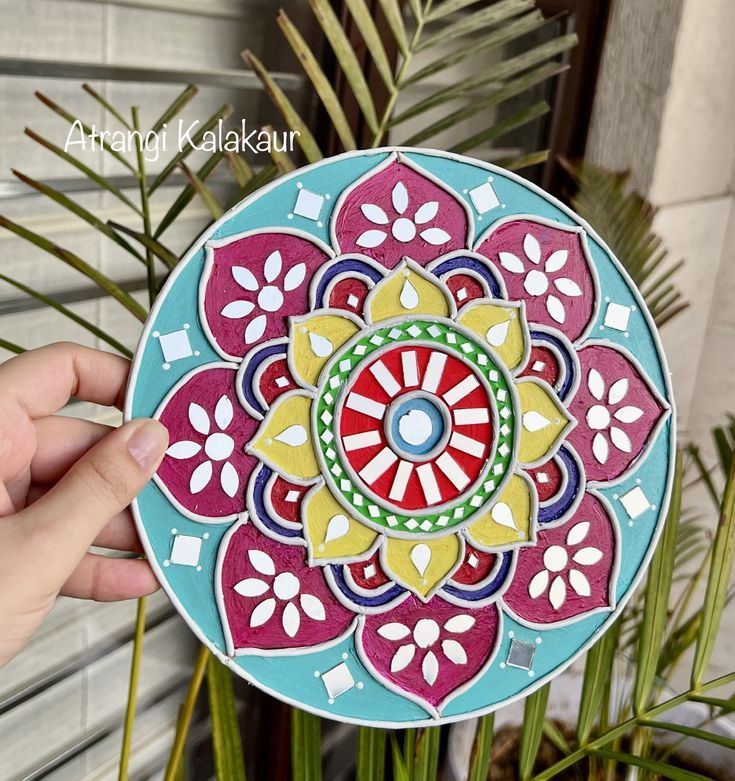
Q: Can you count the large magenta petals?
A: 8